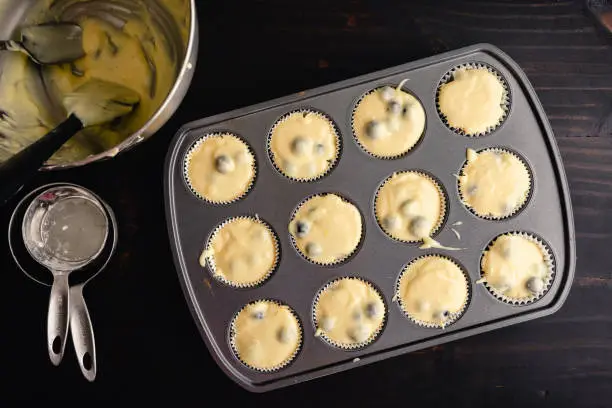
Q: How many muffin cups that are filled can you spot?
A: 12